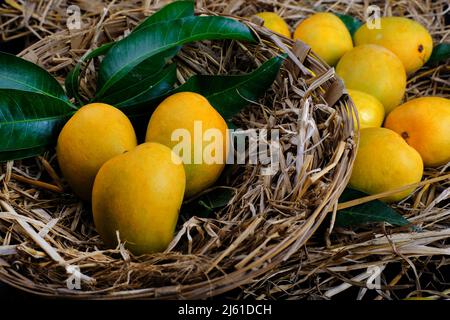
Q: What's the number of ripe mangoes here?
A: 10